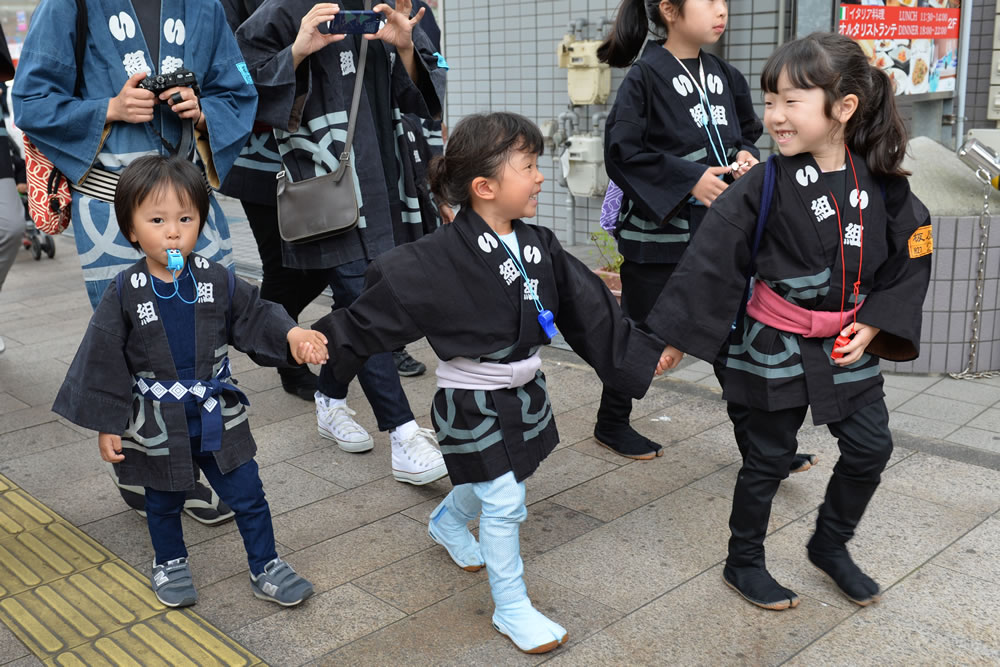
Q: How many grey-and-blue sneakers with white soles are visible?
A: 2